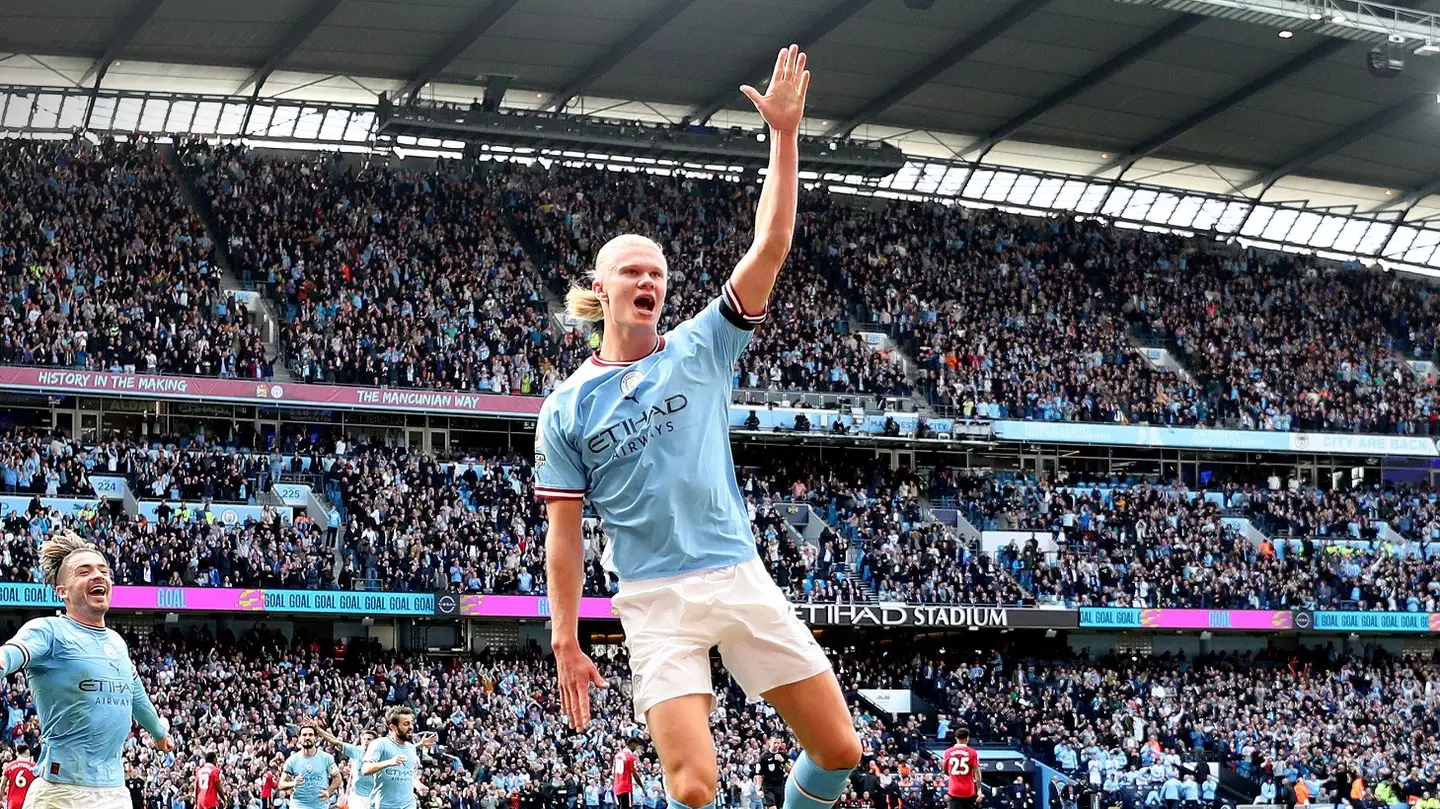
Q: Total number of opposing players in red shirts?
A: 5